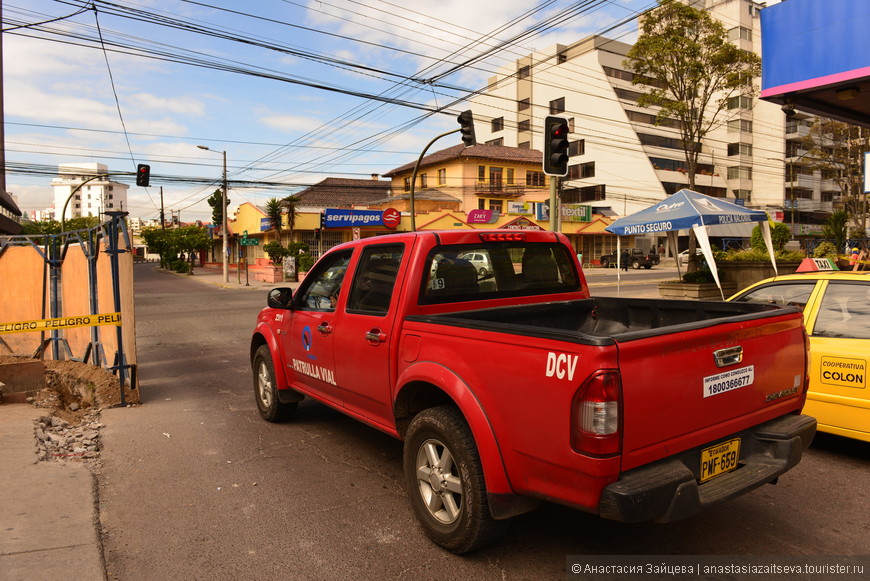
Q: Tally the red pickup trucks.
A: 1